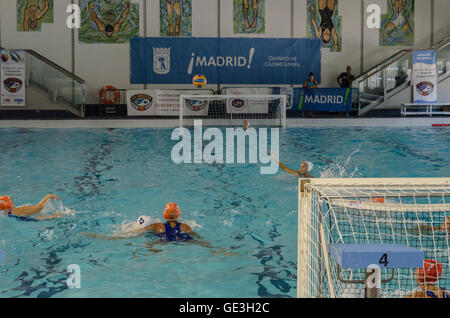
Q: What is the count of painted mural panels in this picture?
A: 6